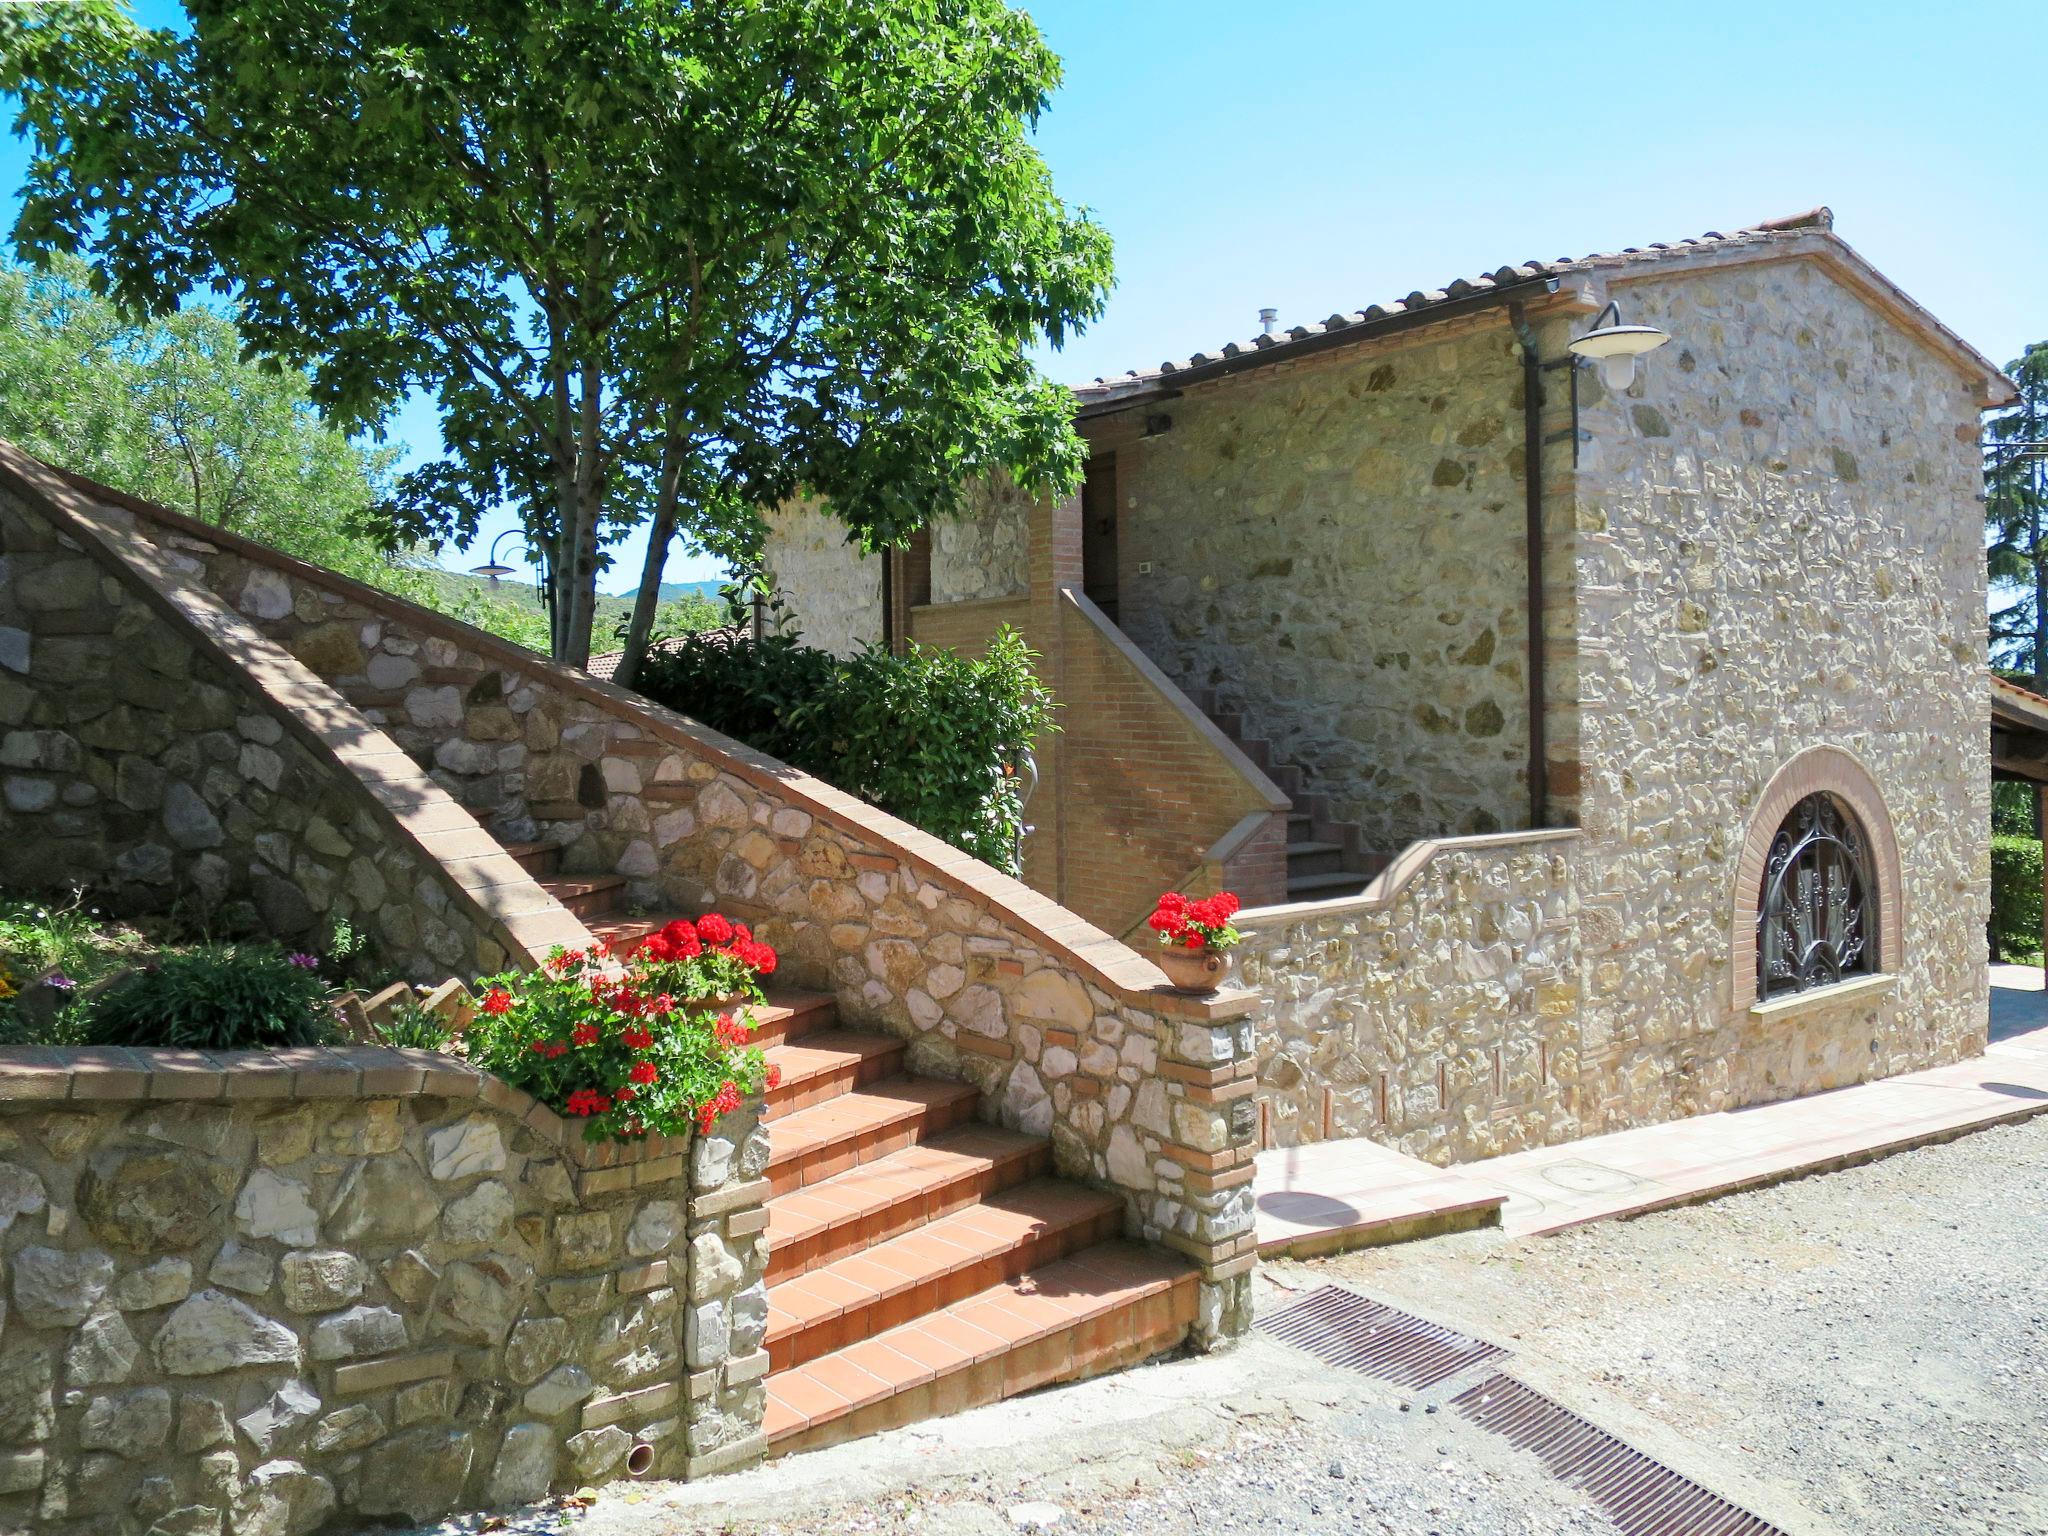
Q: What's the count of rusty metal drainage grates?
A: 2